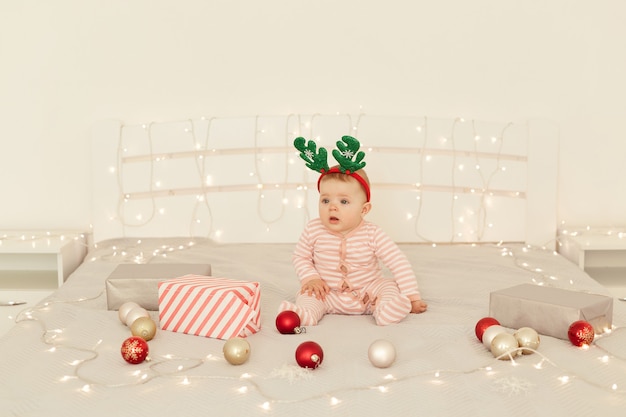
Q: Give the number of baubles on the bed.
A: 13